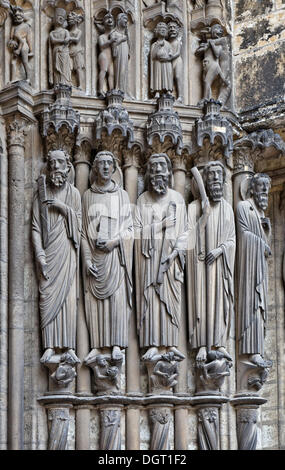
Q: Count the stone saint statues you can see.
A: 5